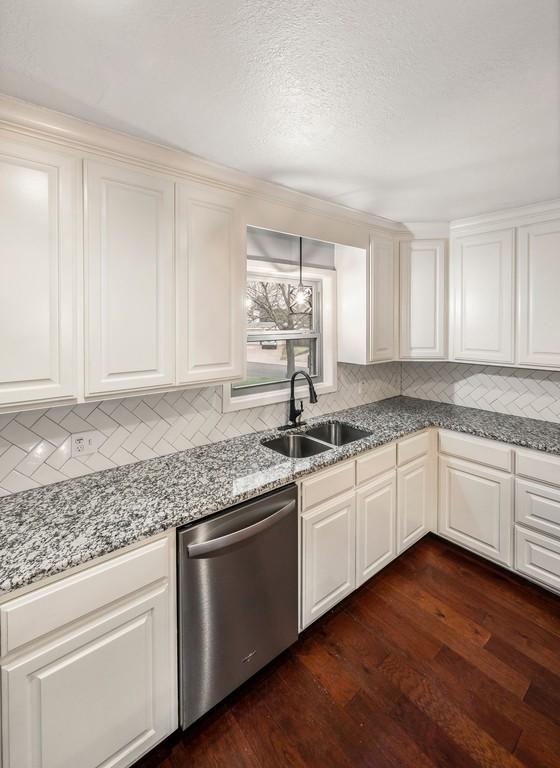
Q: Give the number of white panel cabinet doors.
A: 12